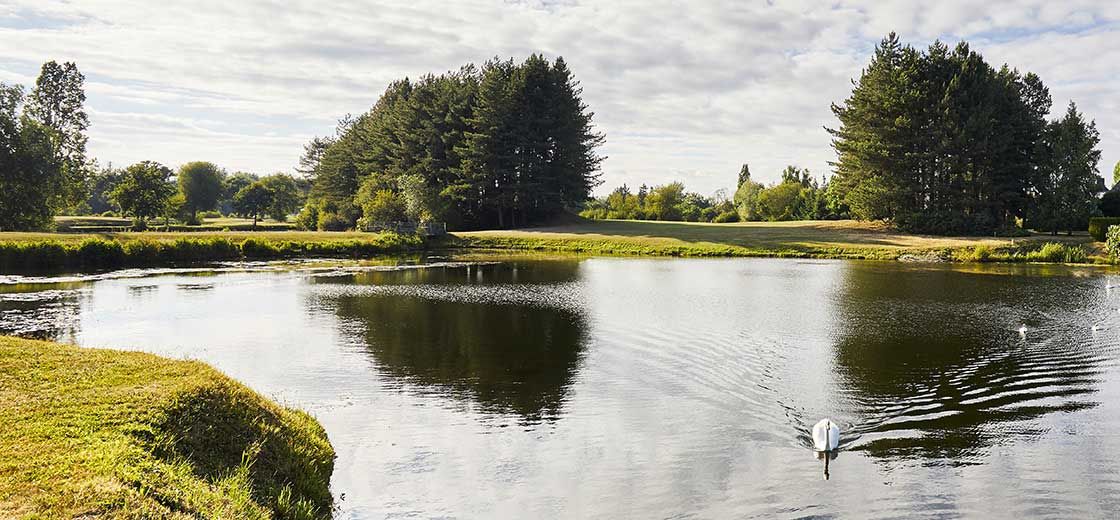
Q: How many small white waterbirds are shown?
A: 3